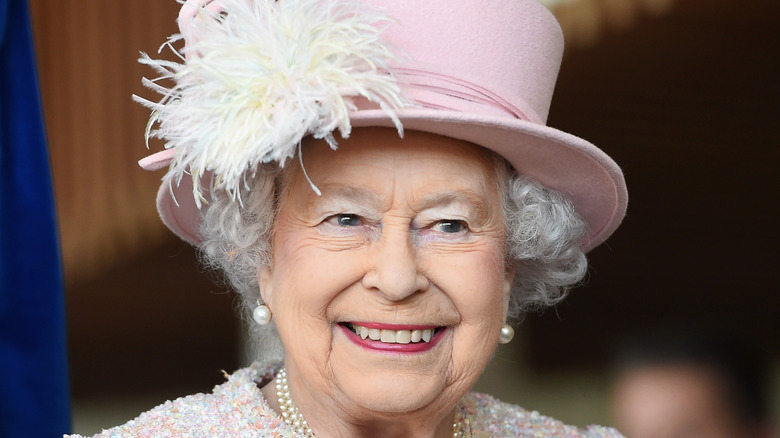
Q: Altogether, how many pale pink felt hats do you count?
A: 1